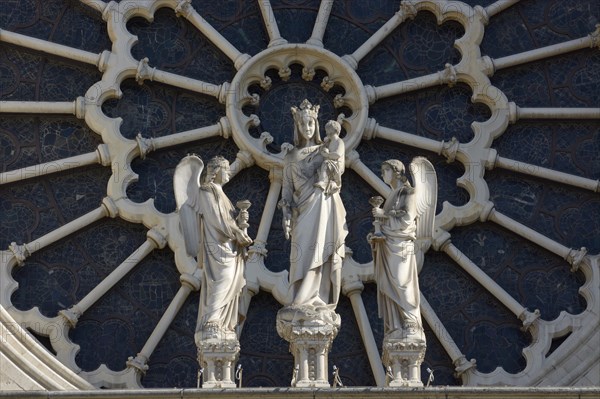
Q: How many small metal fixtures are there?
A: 6